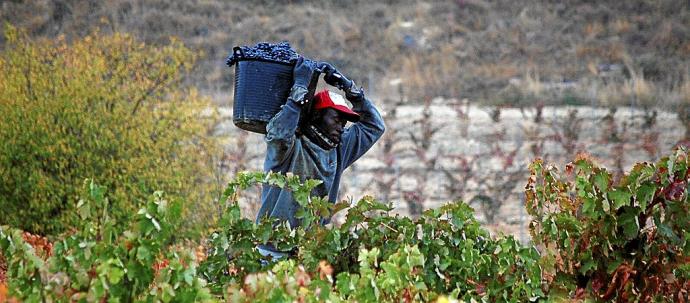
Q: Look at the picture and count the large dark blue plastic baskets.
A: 1